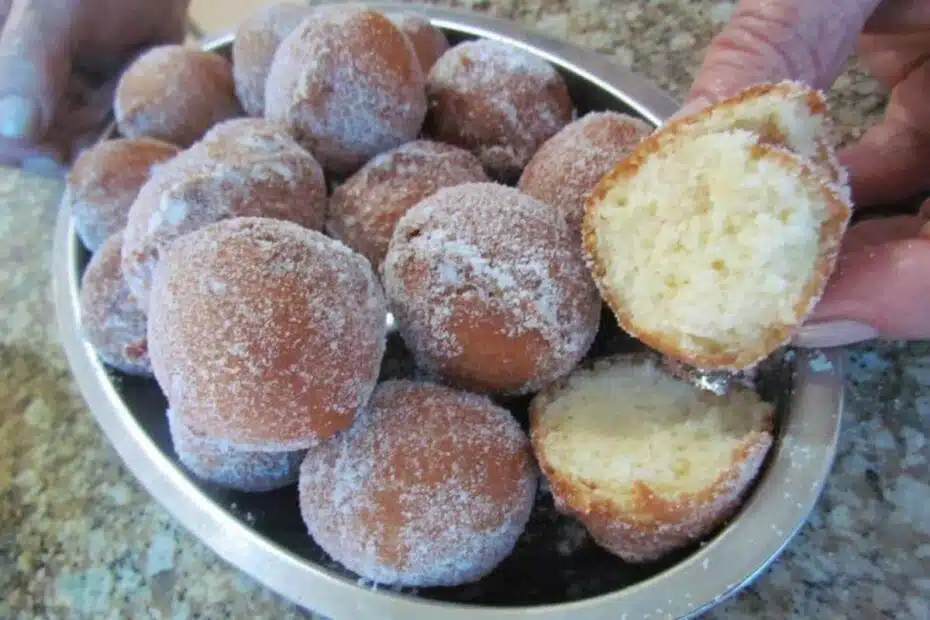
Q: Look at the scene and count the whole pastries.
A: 14